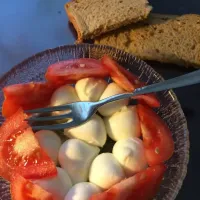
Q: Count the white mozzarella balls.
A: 11